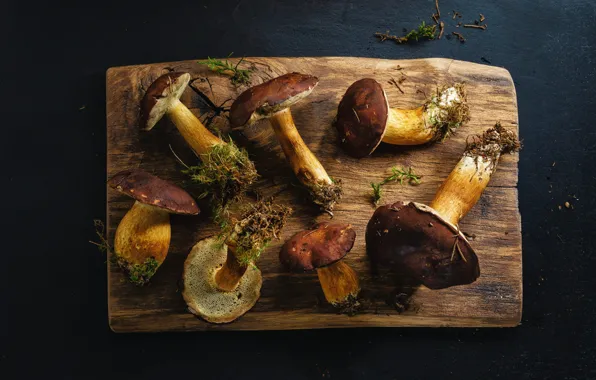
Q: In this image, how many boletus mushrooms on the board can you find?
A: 7